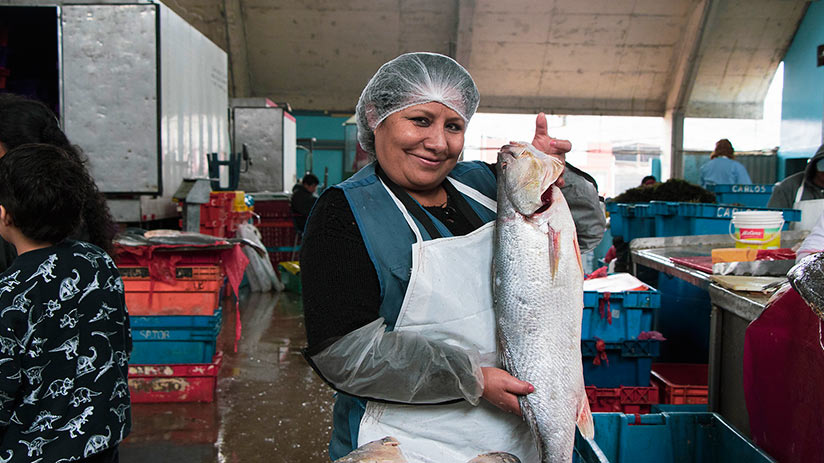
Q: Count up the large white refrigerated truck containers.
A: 2